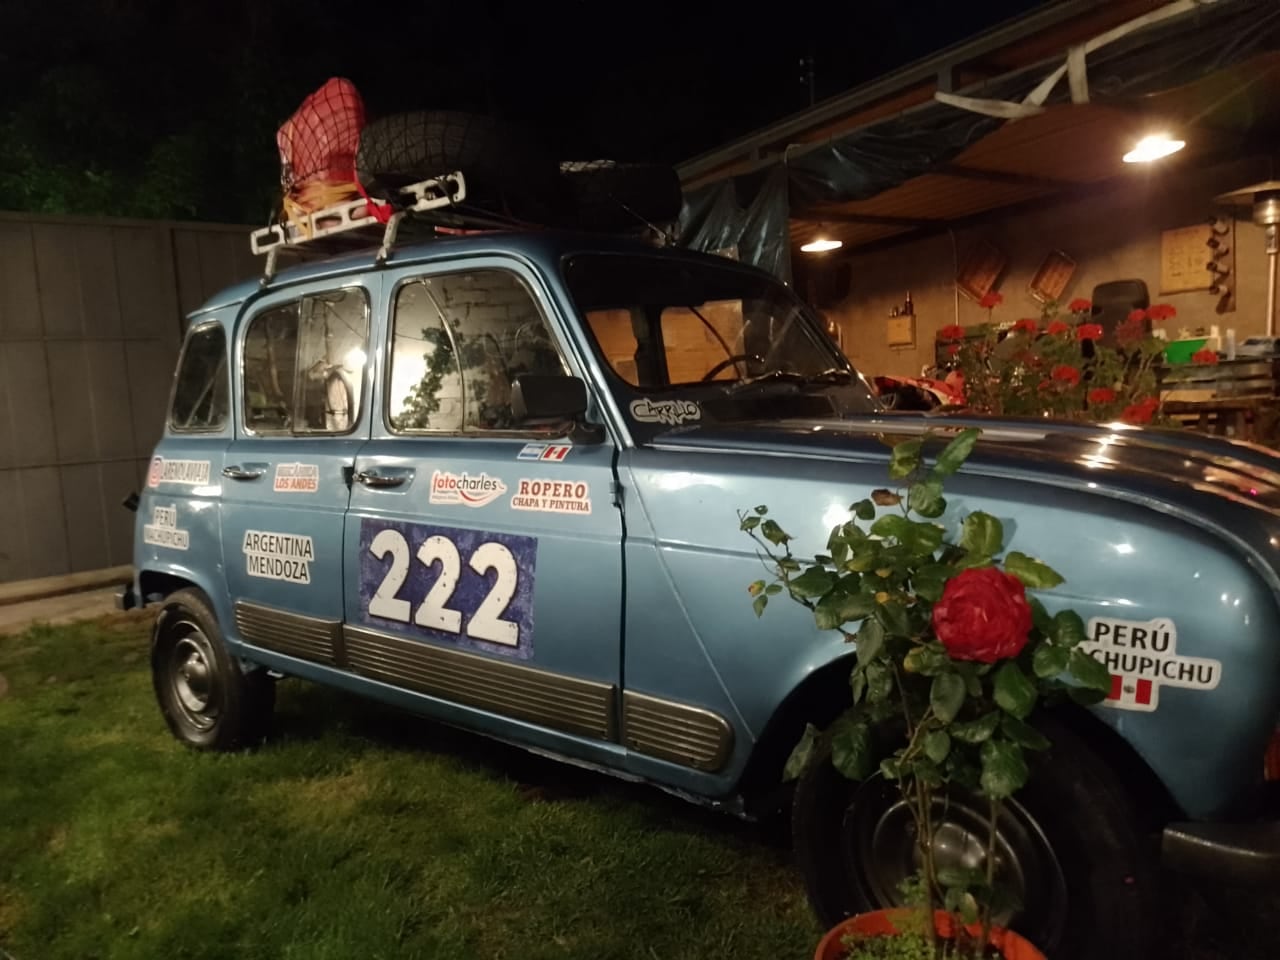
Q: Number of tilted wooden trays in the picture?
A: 2